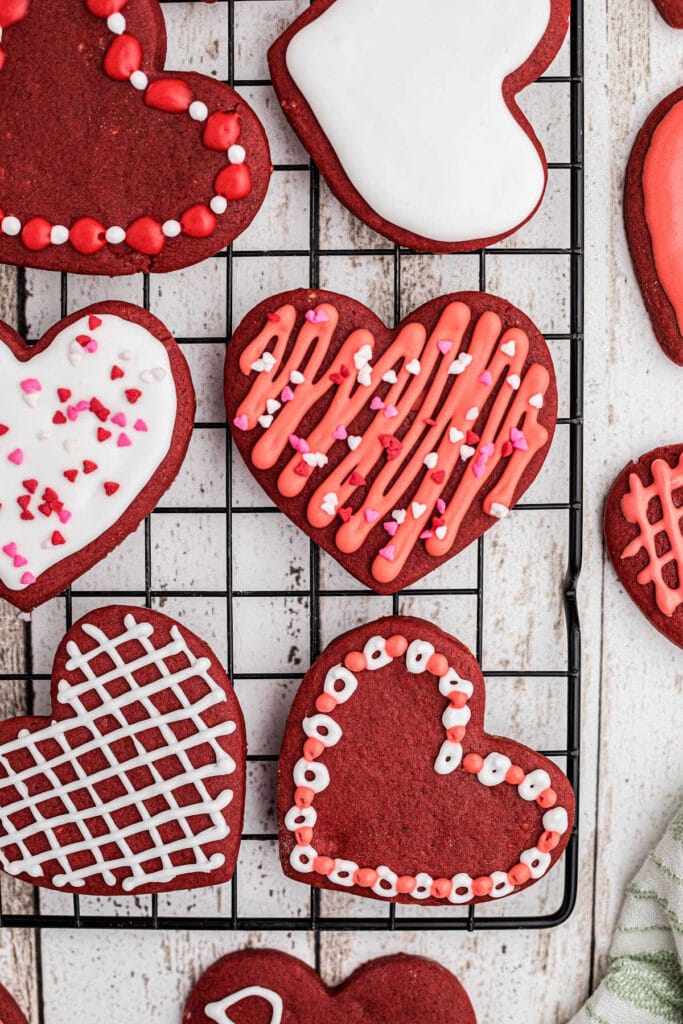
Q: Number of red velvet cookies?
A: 11